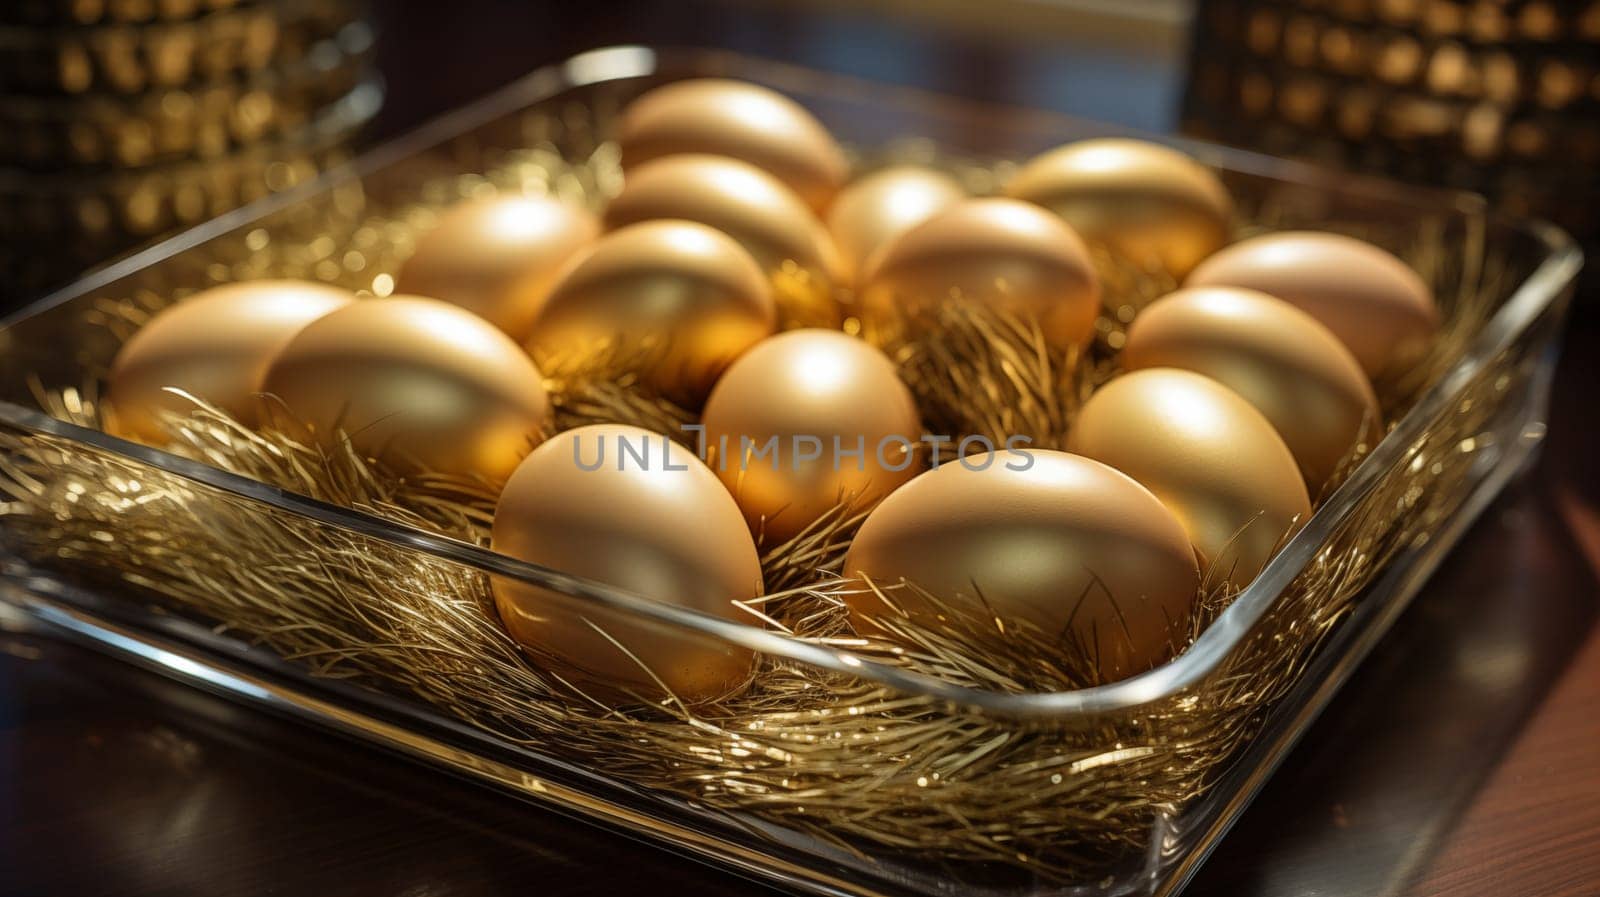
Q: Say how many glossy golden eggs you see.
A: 15